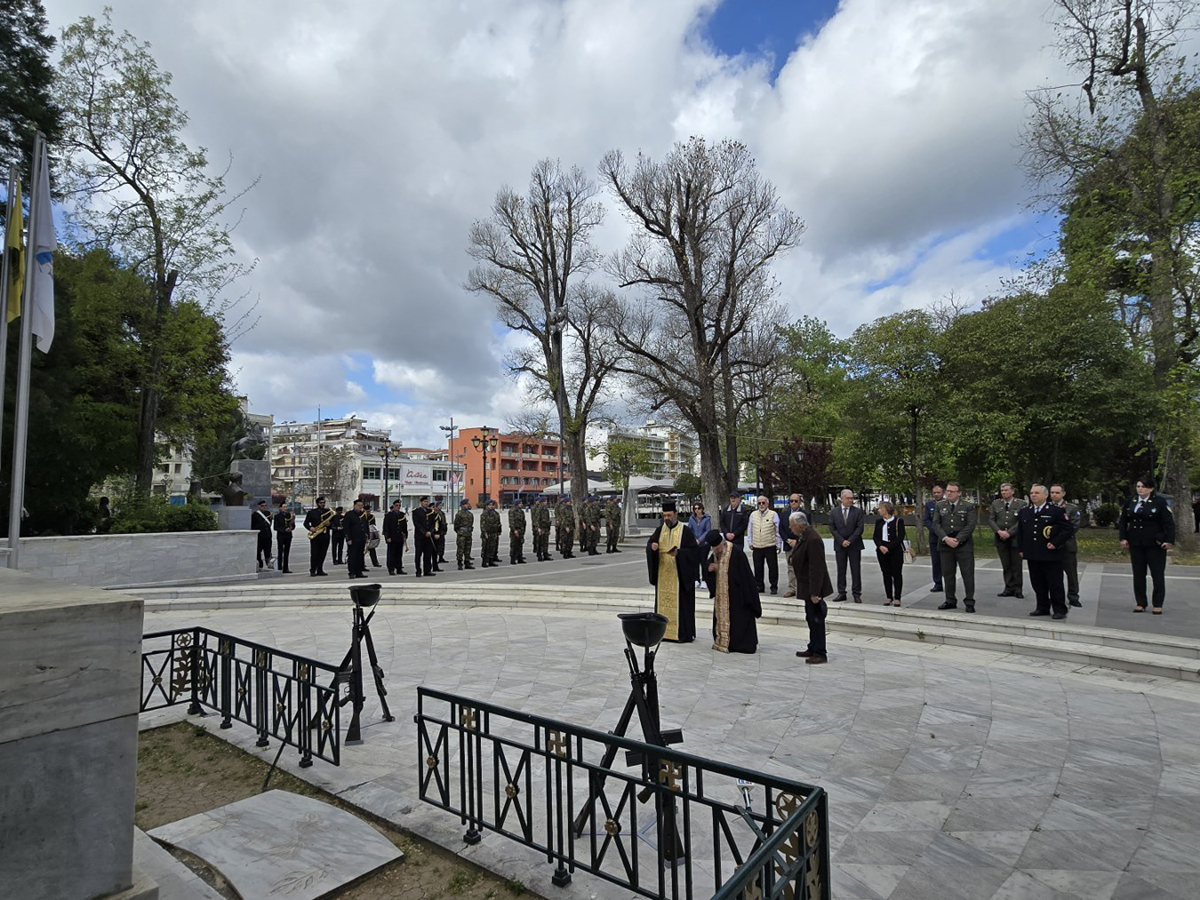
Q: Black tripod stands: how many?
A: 2